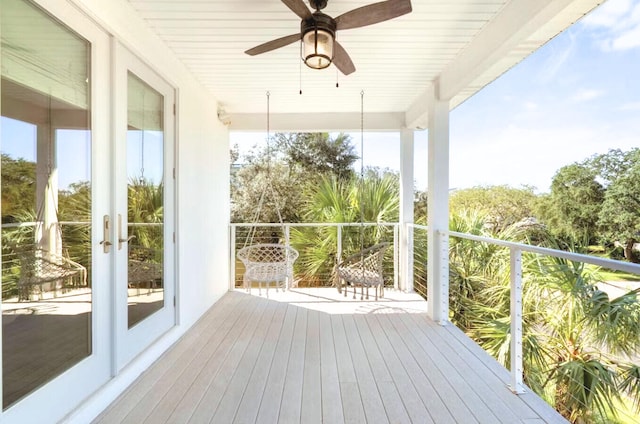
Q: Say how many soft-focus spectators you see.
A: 0